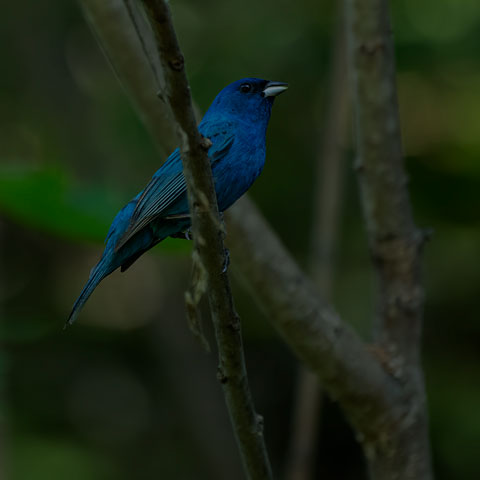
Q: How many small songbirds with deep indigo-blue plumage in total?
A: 1